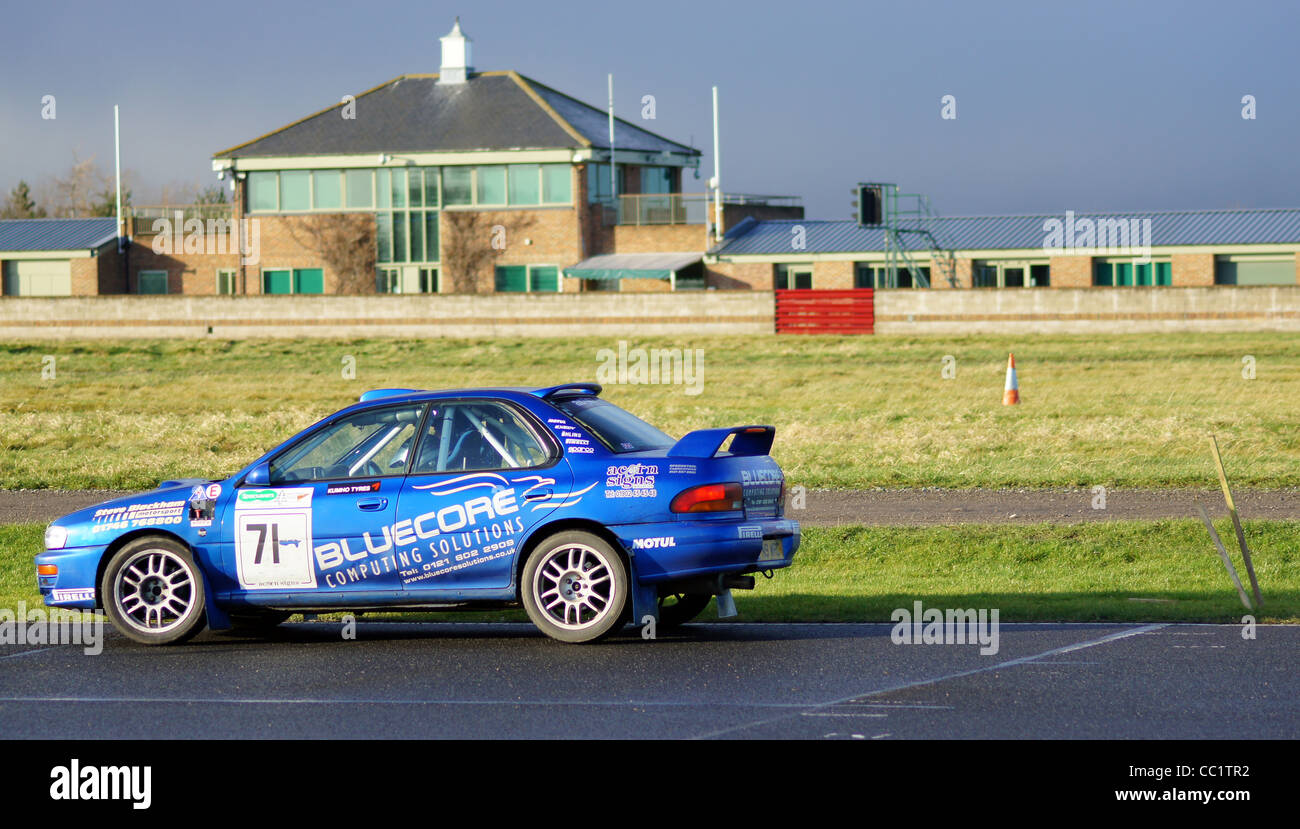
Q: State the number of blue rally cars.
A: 1